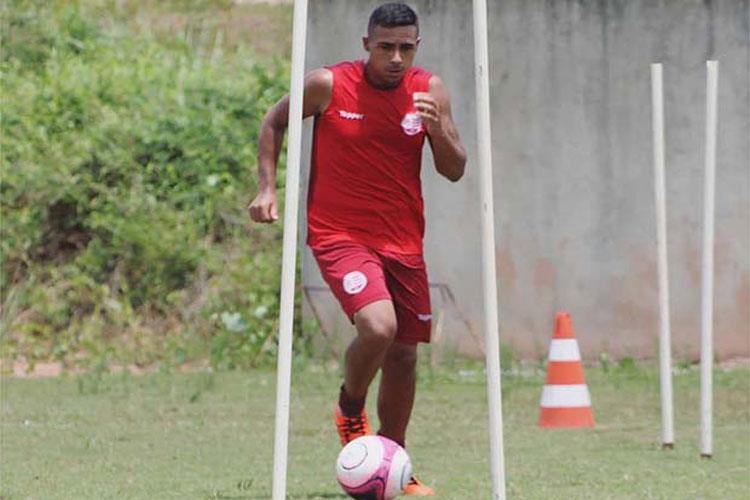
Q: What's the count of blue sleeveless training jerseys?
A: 0